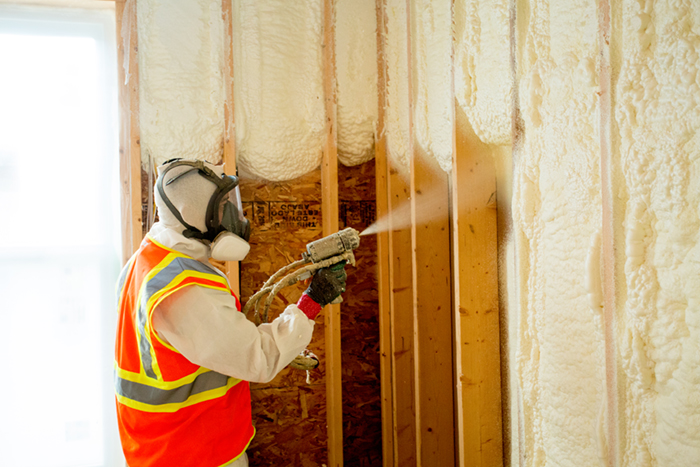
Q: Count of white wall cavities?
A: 8